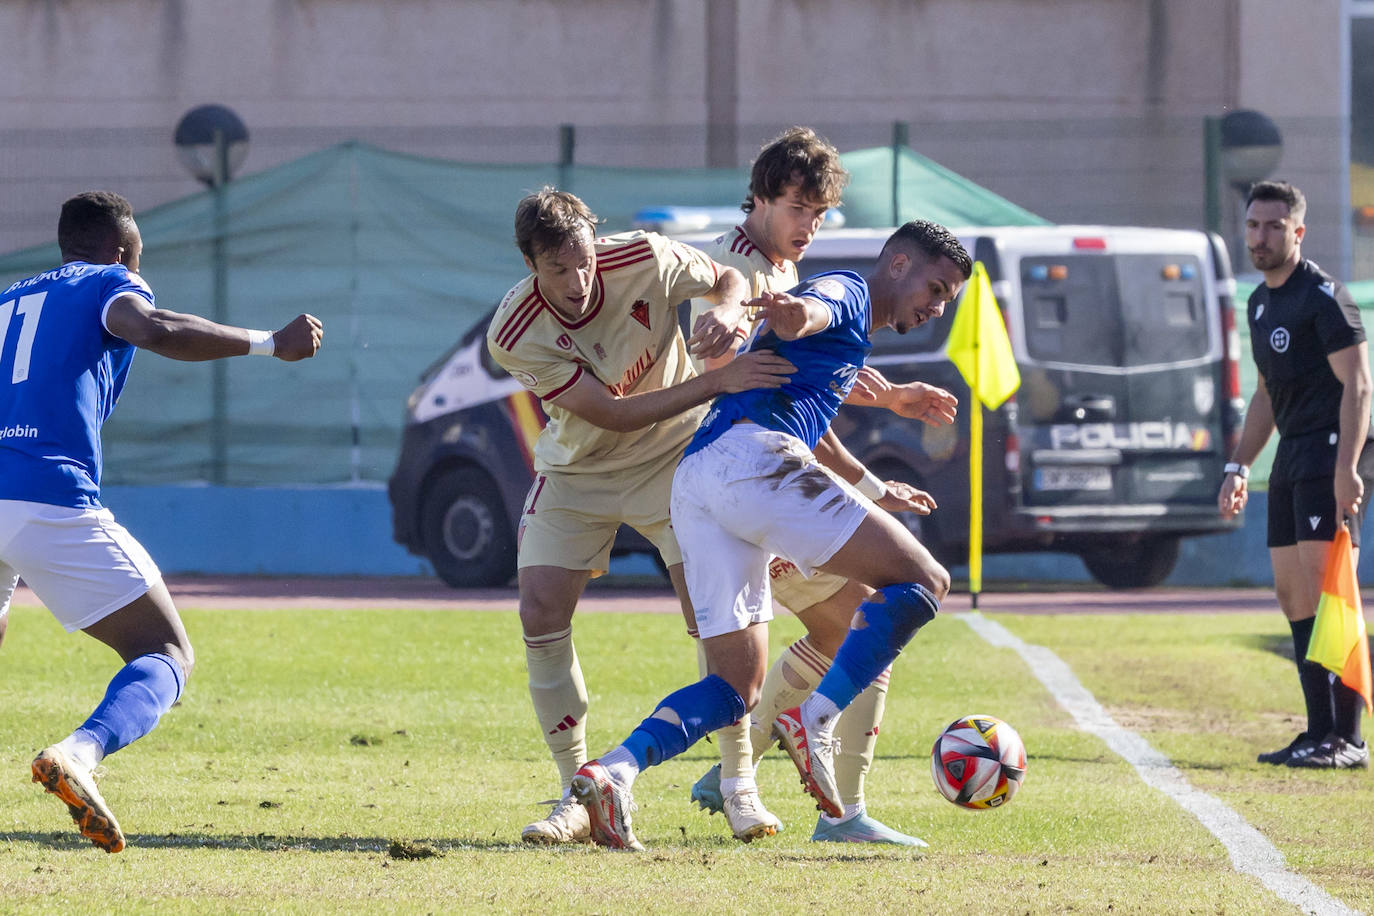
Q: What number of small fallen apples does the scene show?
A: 0